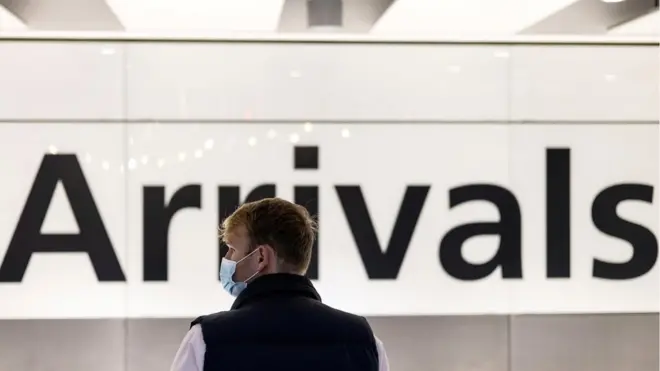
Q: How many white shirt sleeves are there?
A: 2